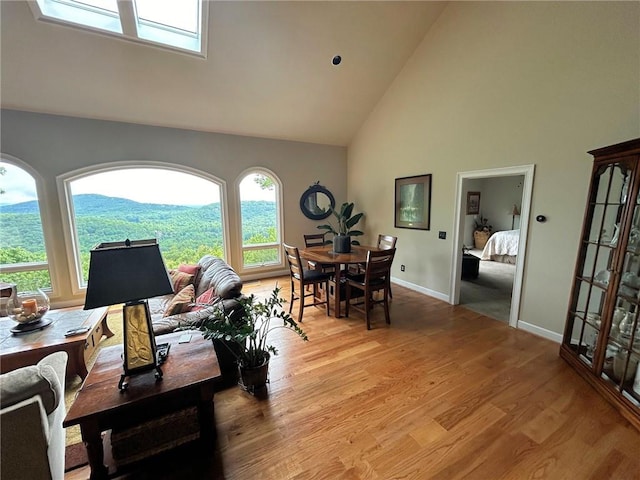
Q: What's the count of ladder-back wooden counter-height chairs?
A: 4